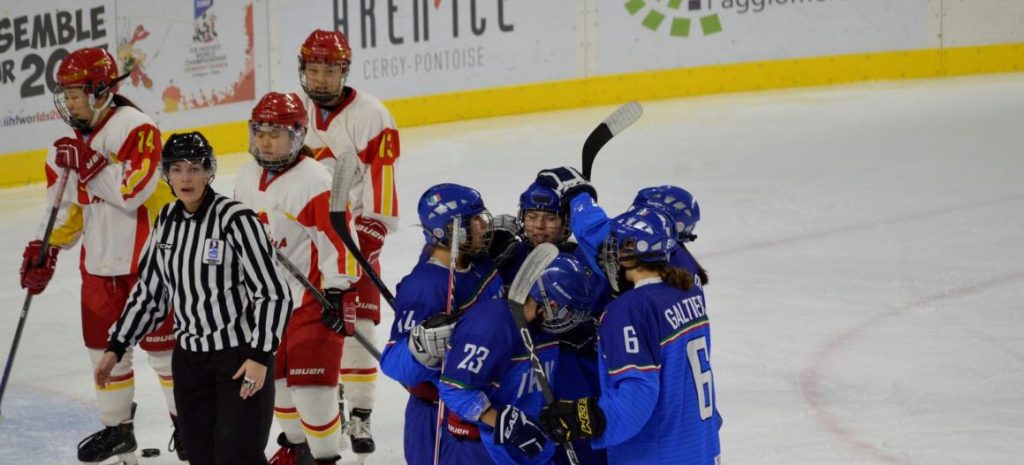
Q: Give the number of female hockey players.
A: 8